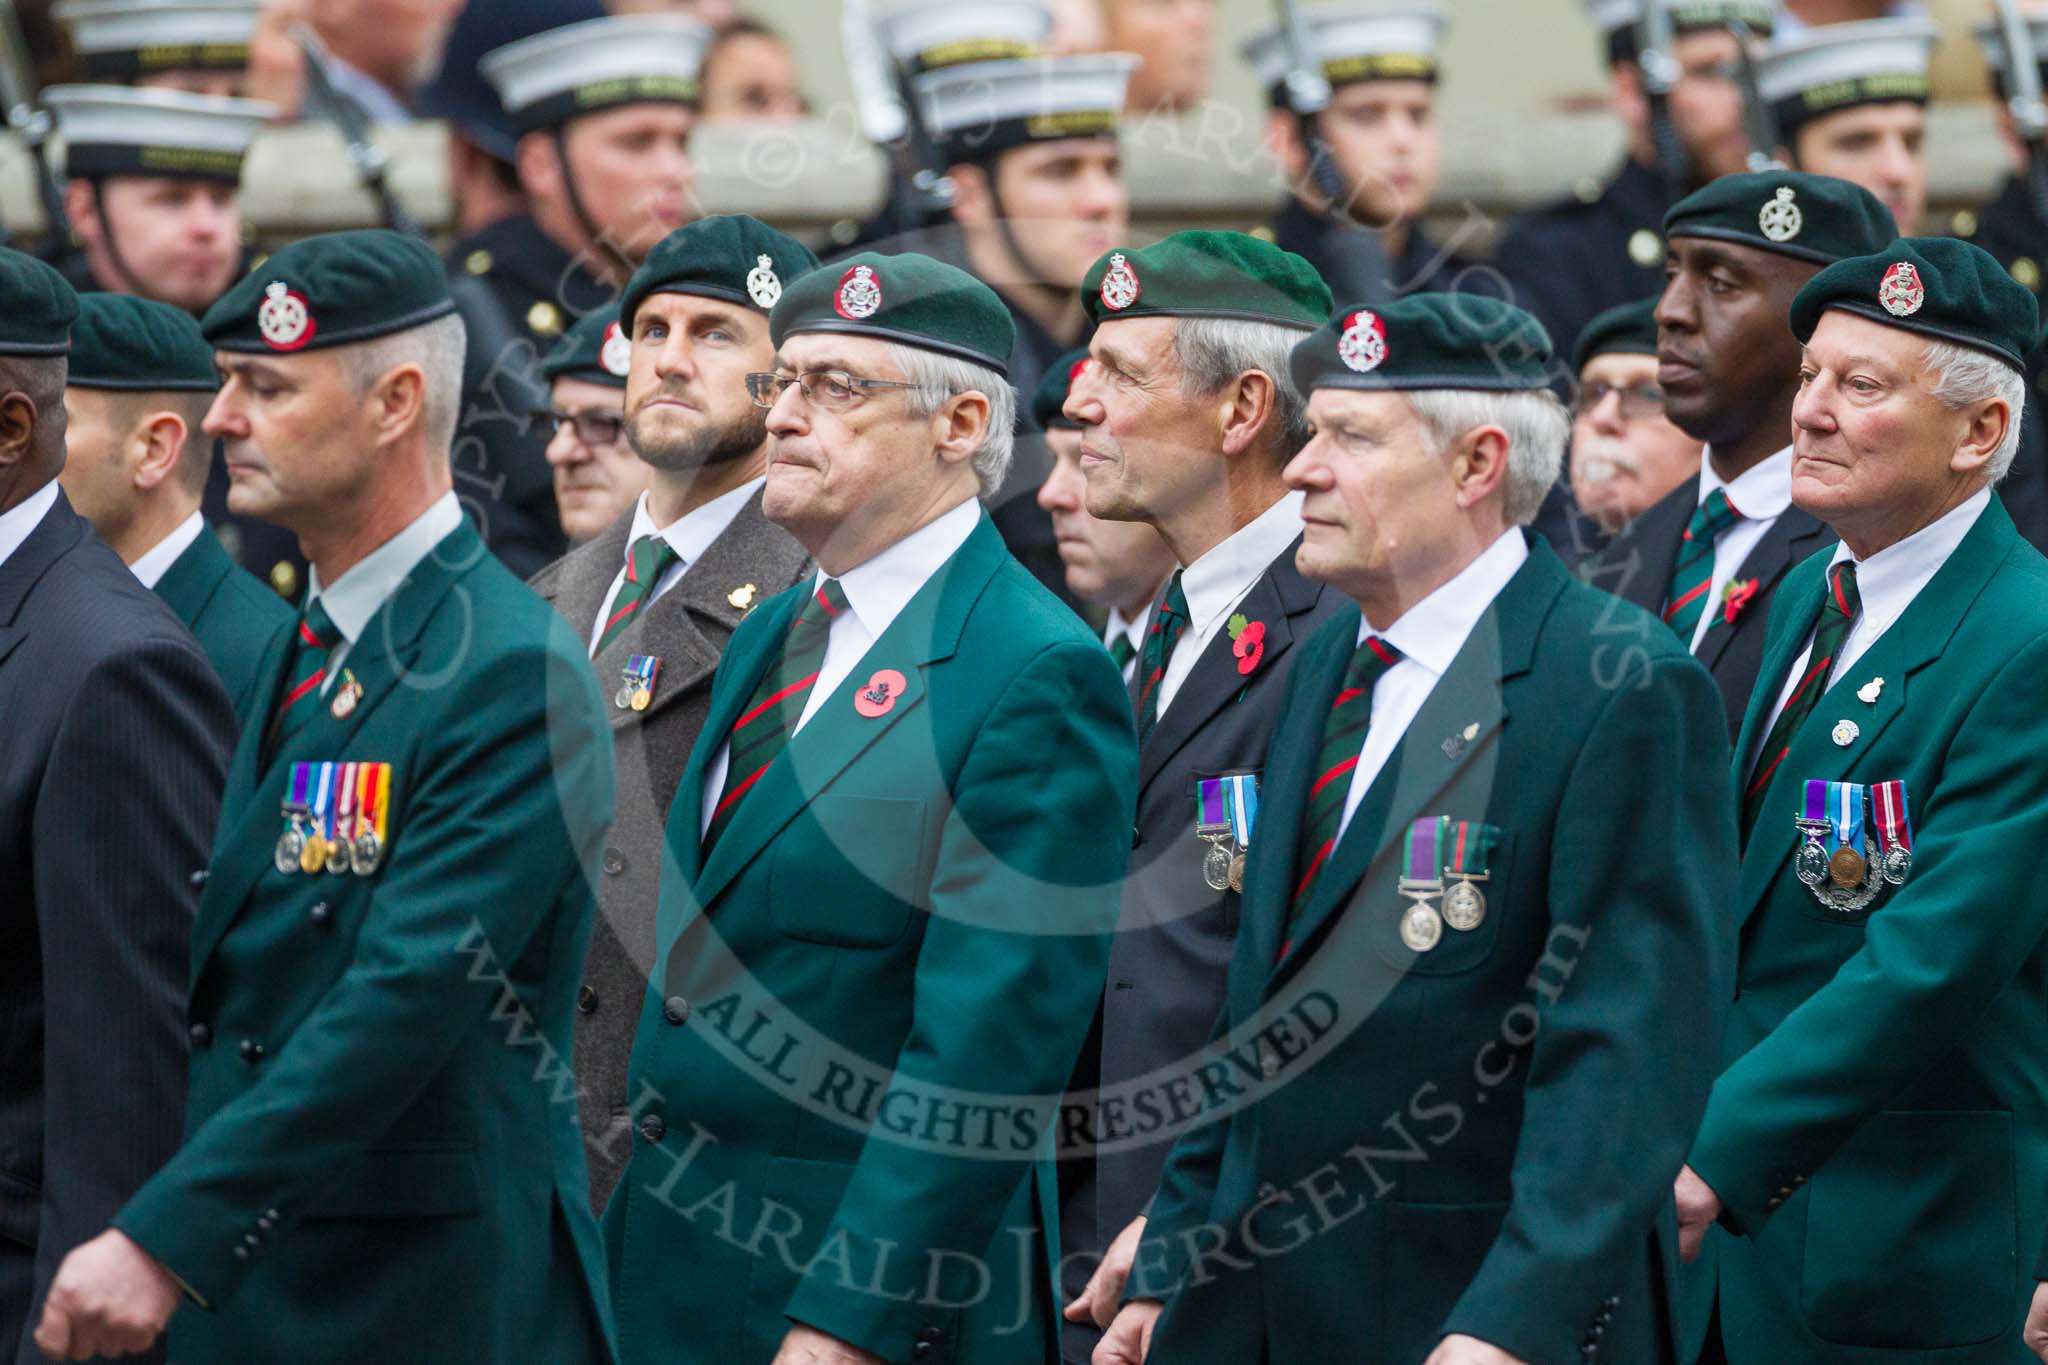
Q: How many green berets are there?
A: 12